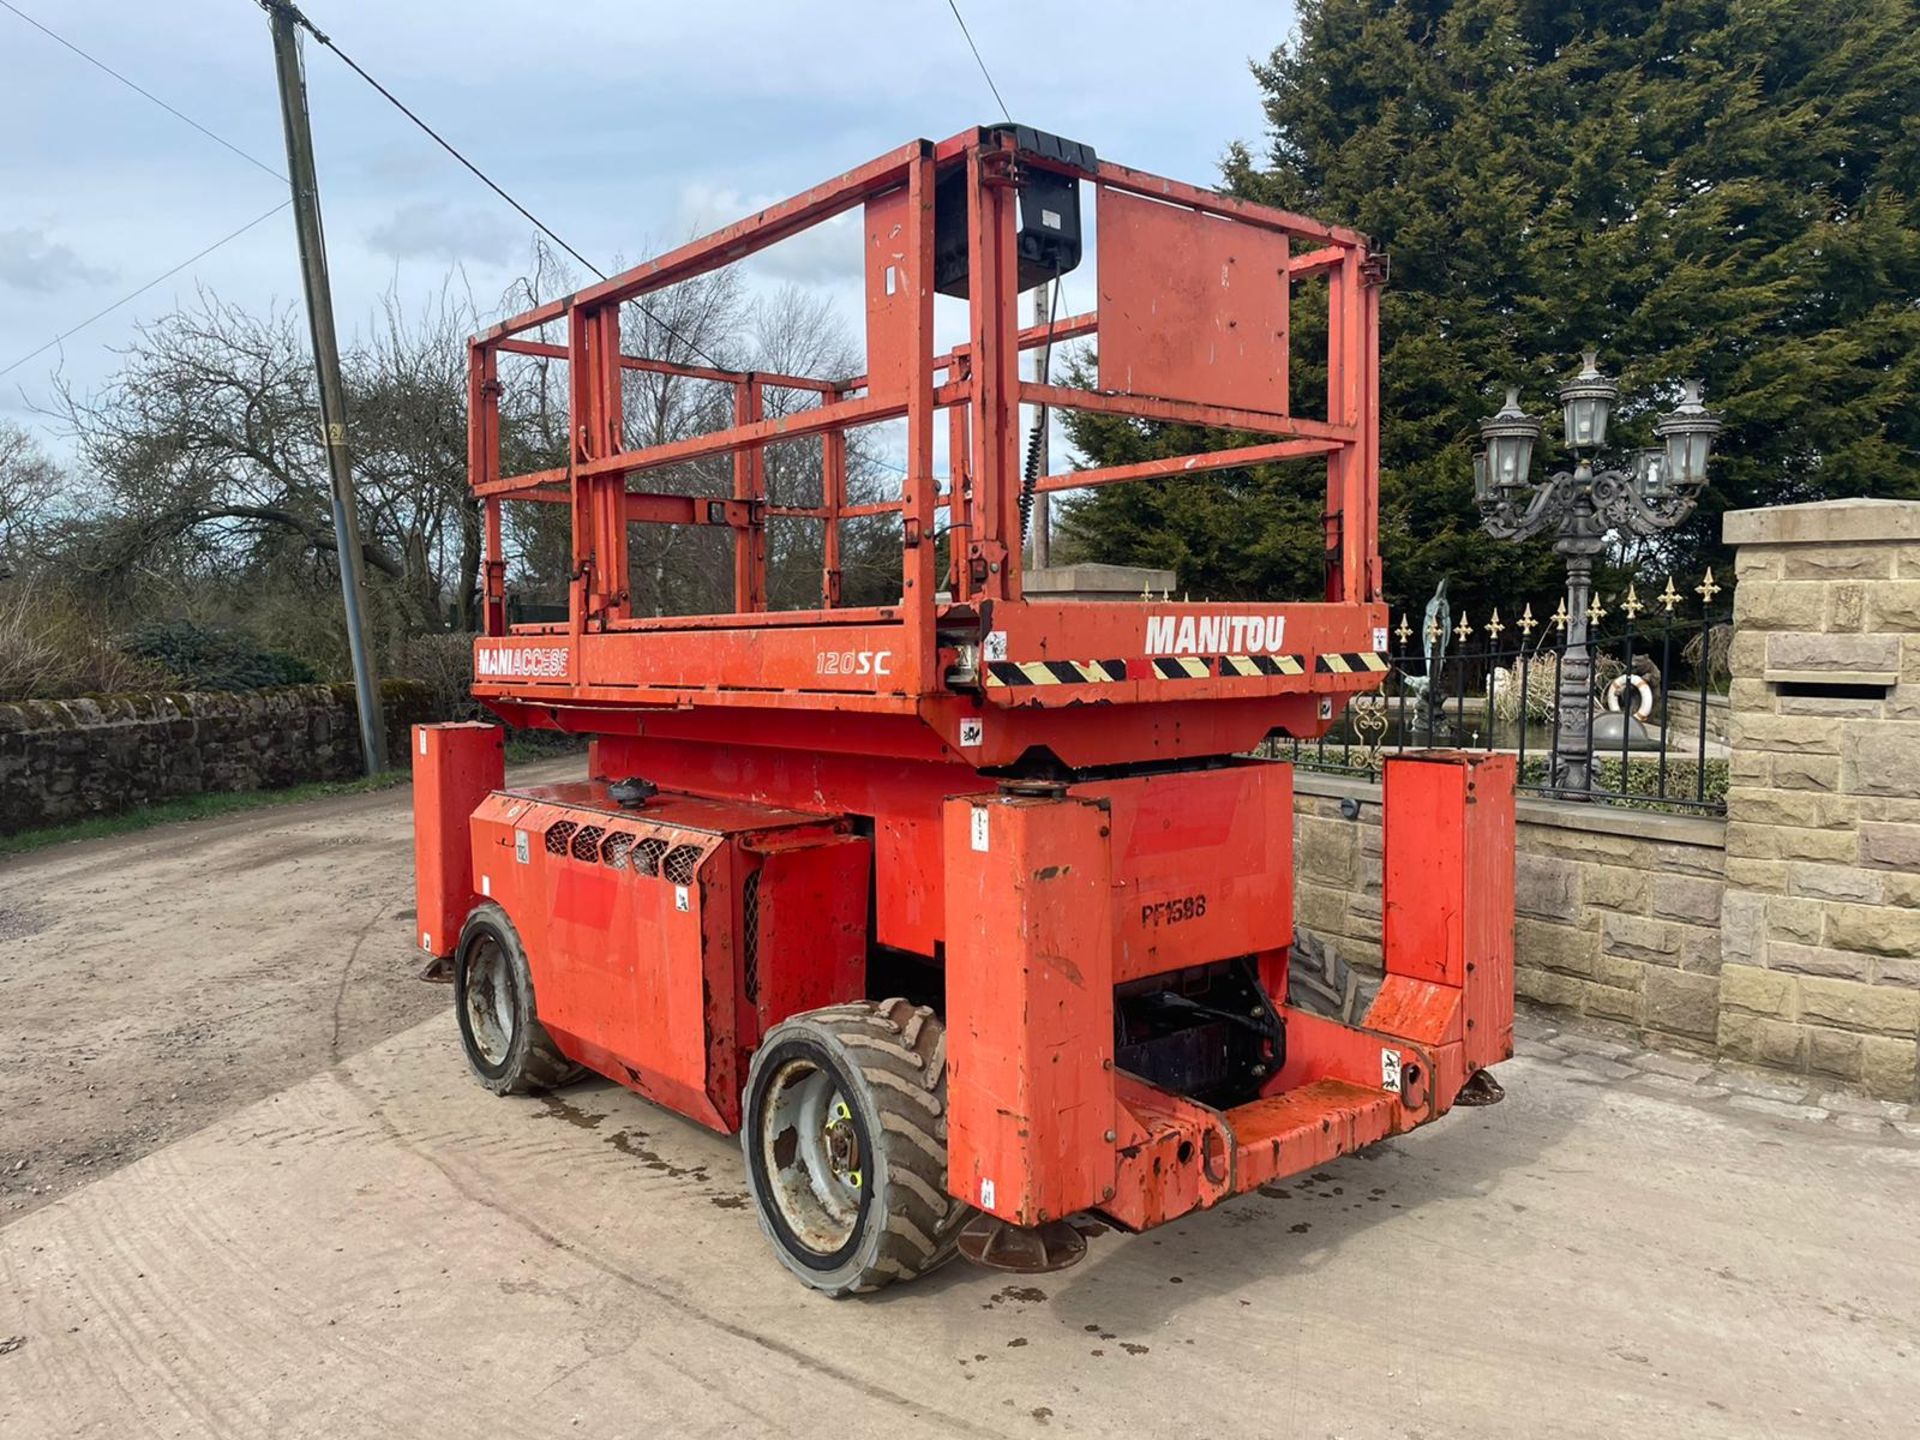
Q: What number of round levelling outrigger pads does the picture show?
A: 3